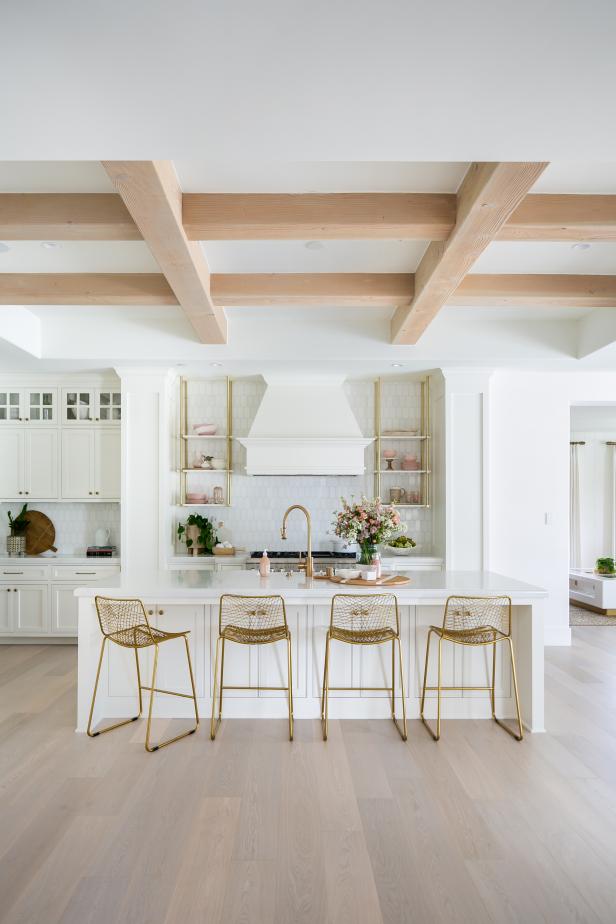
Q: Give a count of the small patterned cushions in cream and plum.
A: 0